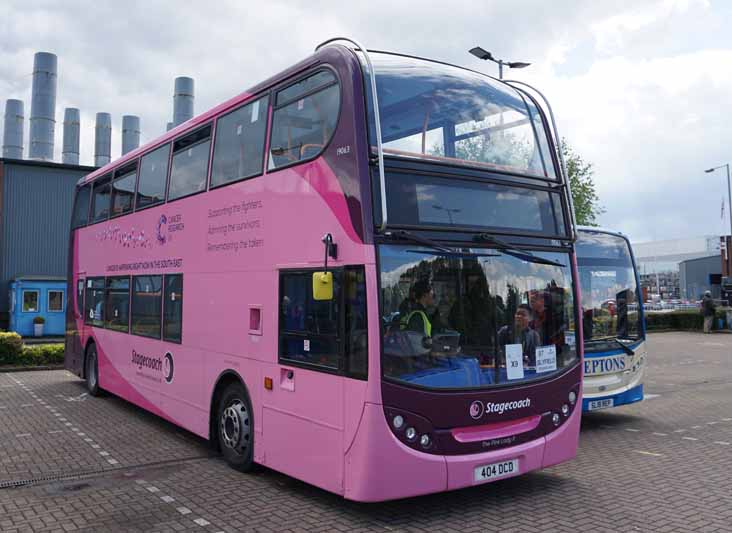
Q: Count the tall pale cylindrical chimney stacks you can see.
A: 6